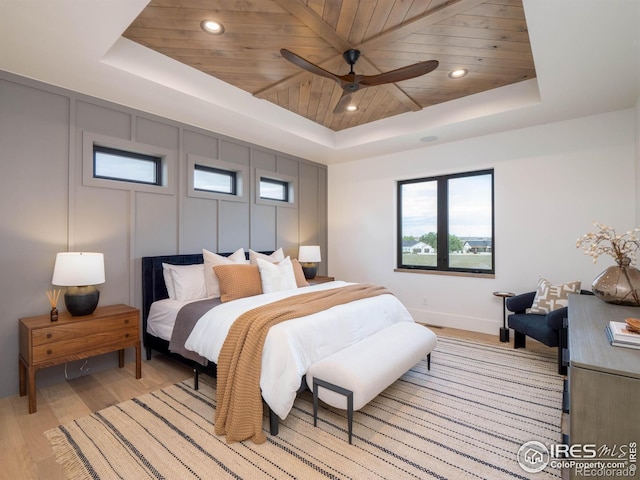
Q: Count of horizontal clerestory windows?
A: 3